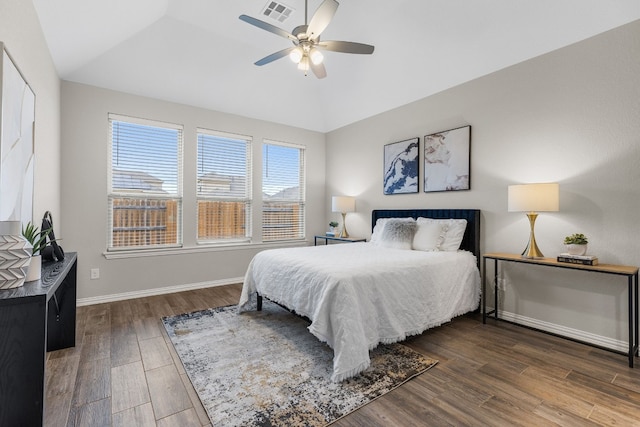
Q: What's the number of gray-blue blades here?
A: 2